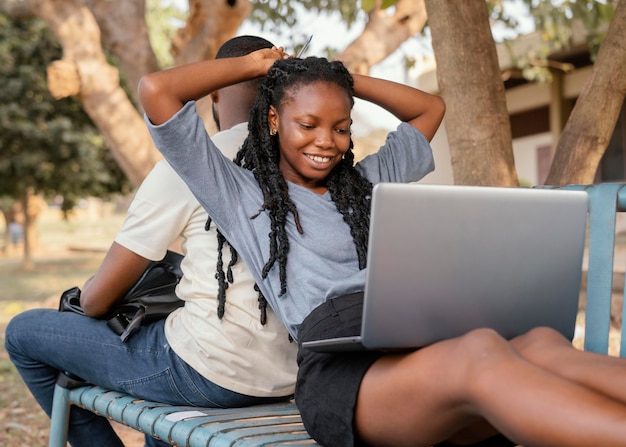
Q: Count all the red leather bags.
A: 0